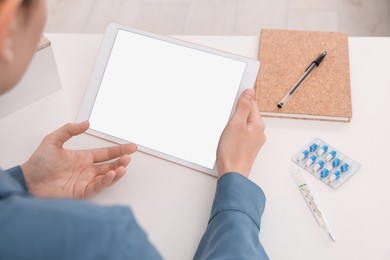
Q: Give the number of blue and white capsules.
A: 10